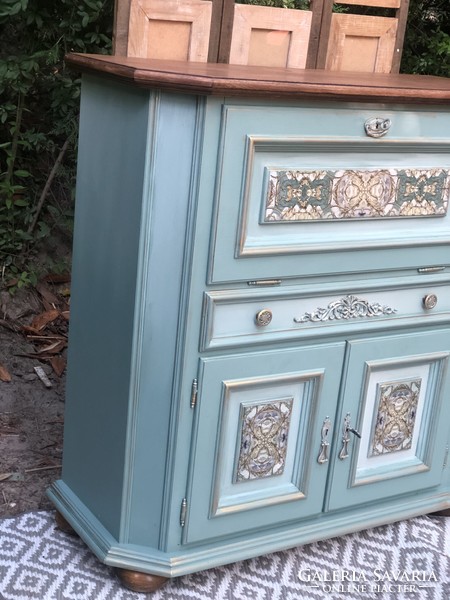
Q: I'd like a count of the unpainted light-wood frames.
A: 3